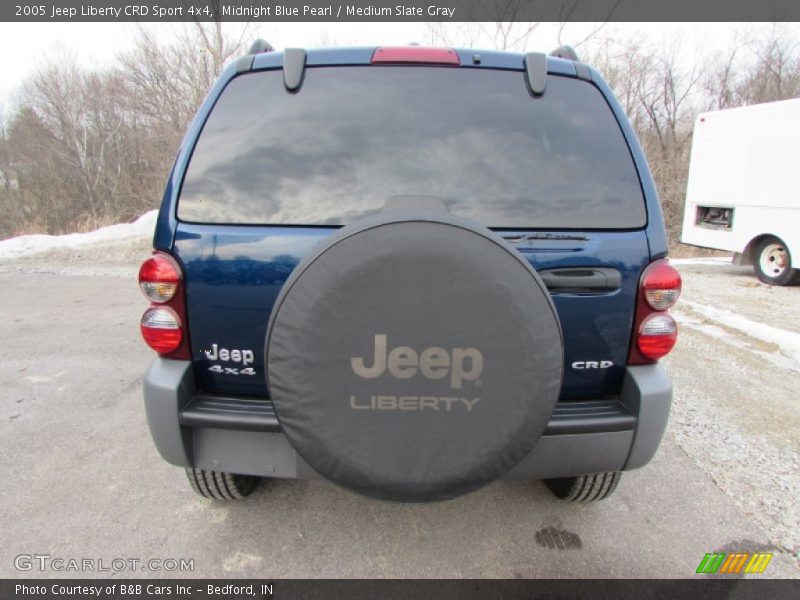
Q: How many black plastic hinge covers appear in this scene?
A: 2